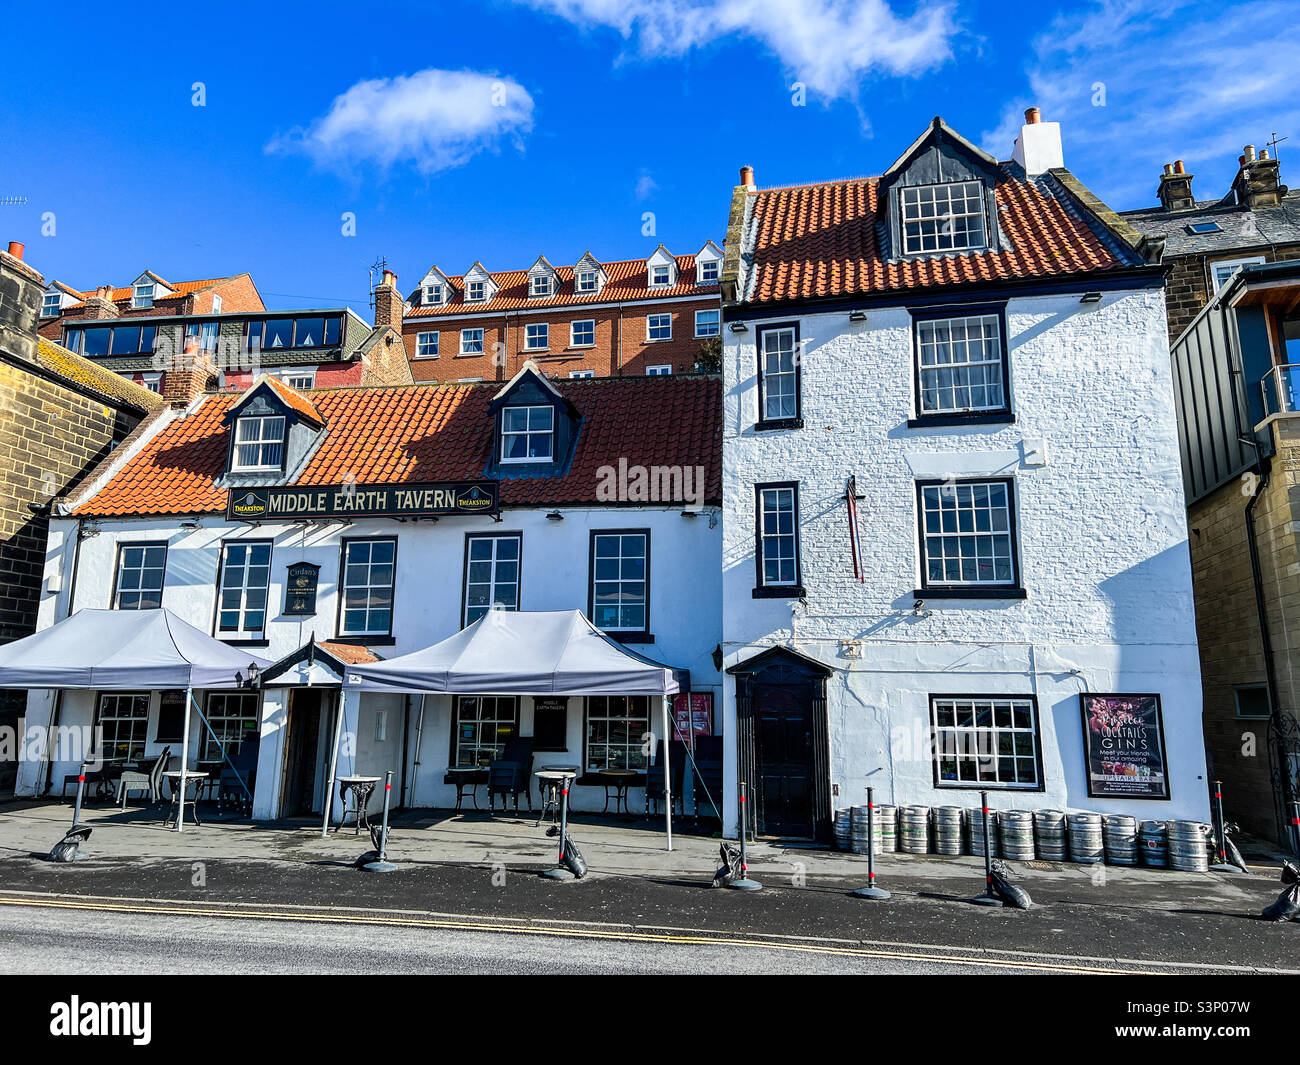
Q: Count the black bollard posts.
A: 8